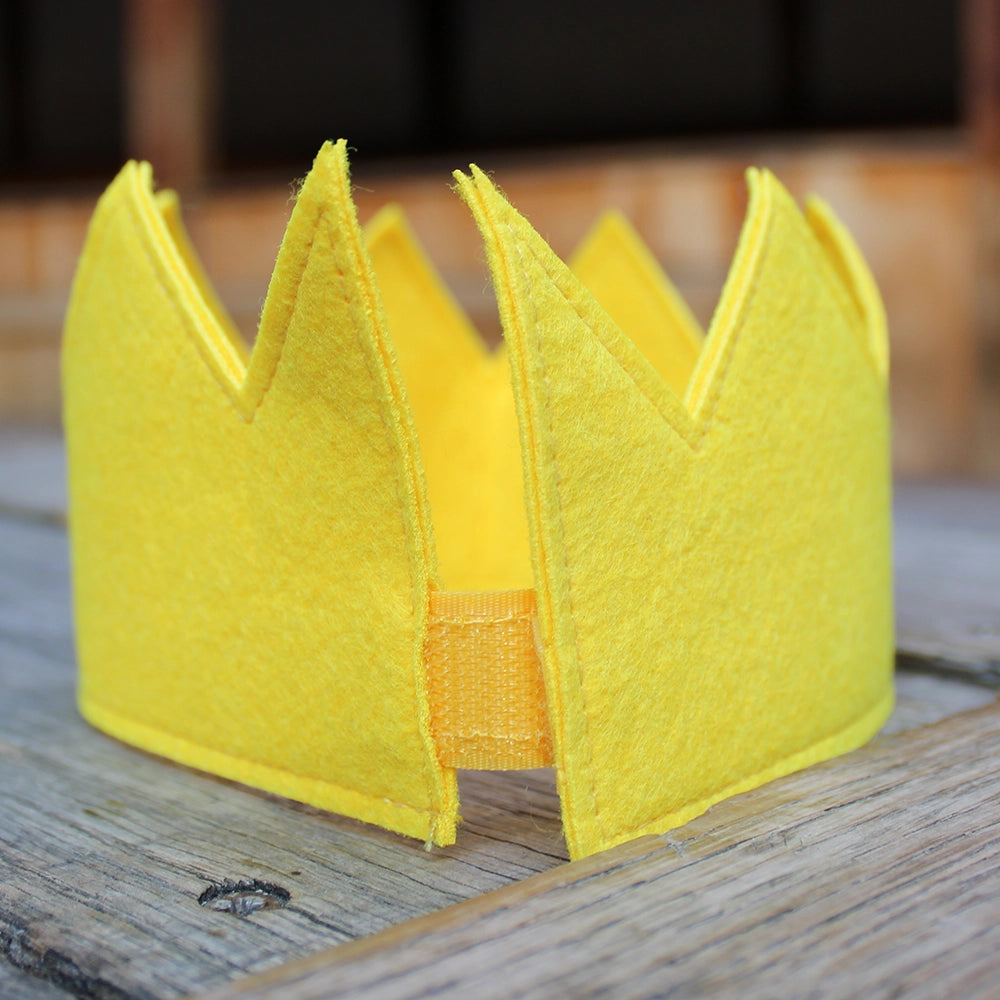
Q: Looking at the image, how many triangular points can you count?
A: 8